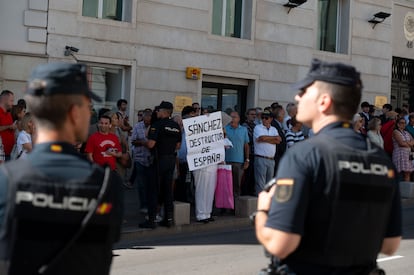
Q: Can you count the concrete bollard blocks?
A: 3